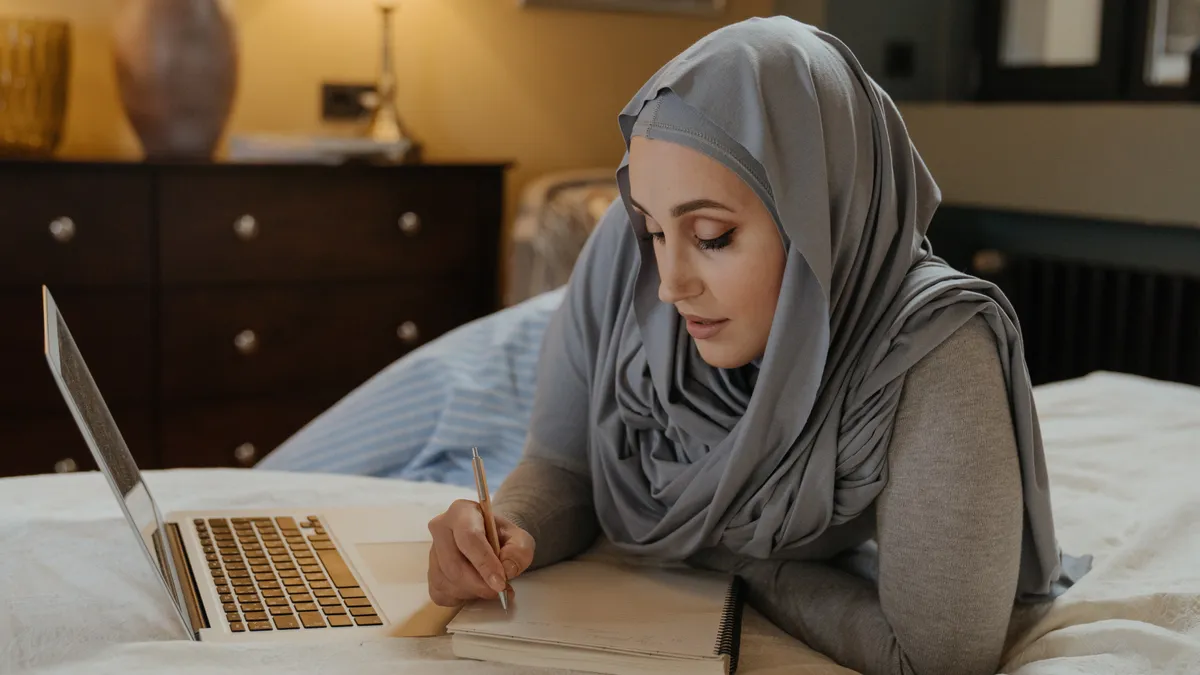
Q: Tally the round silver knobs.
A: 7